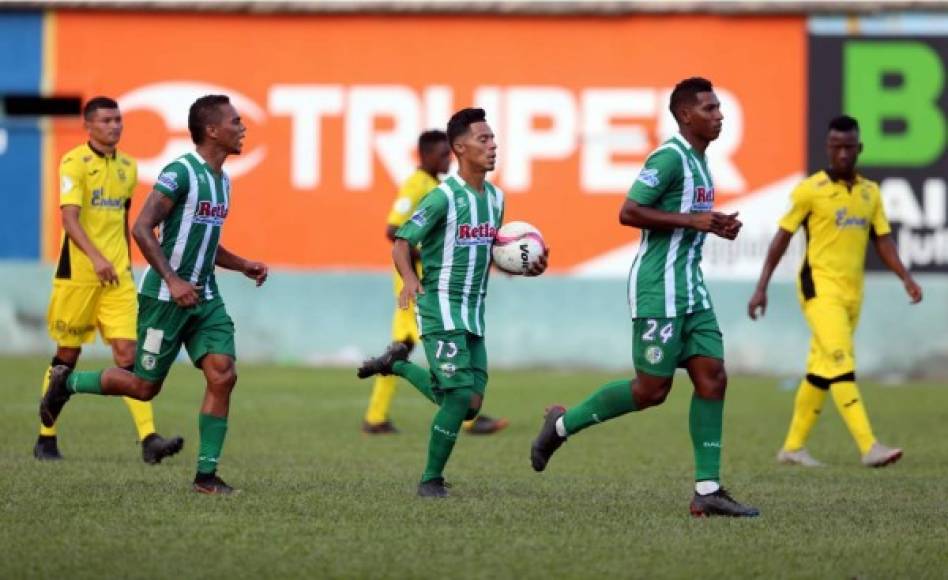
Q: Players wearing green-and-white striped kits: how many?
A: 3